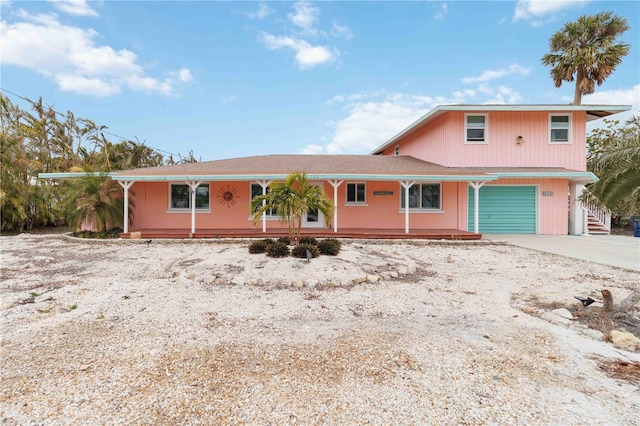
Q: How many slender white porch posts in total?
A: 6